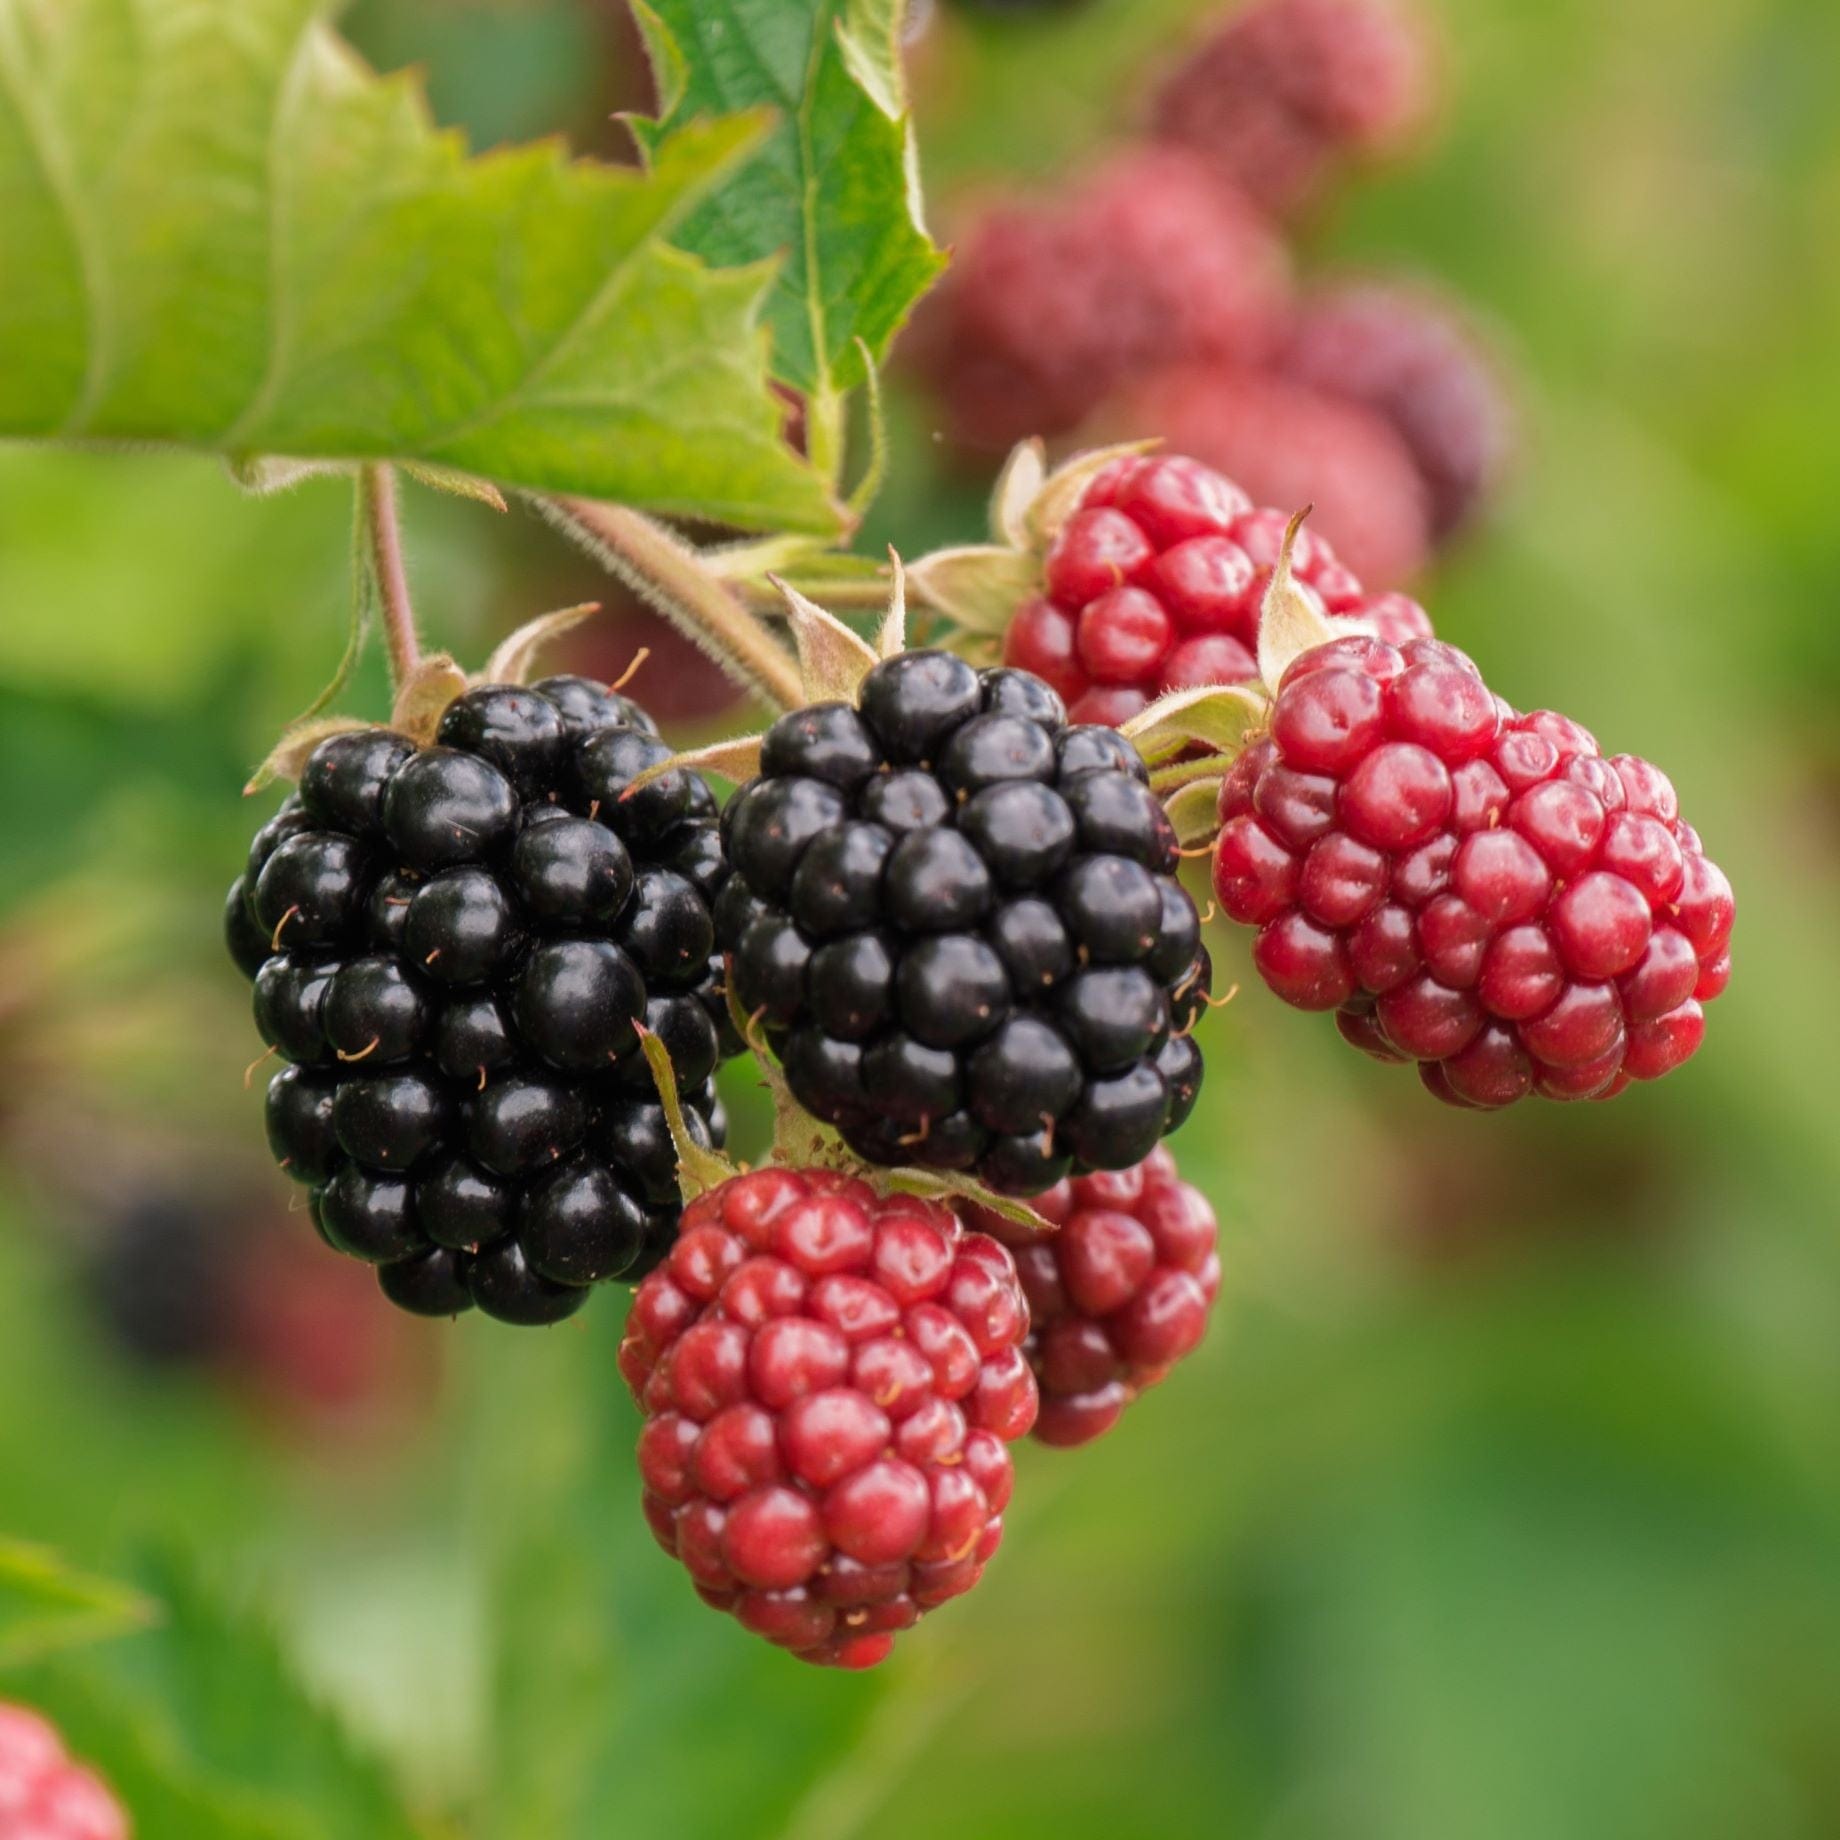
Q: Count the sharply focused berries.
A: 6